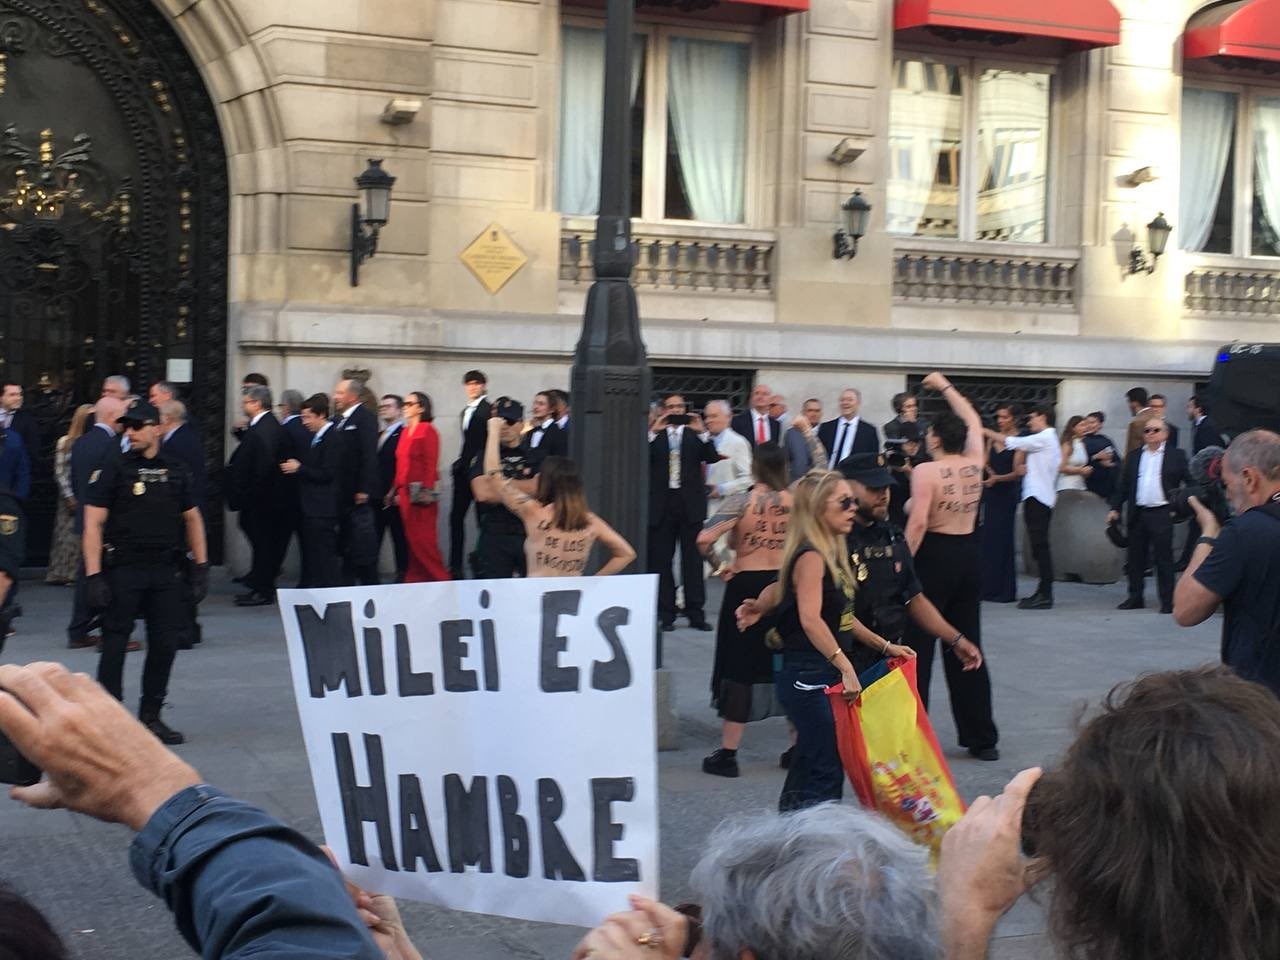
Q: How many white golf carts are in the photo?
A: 0